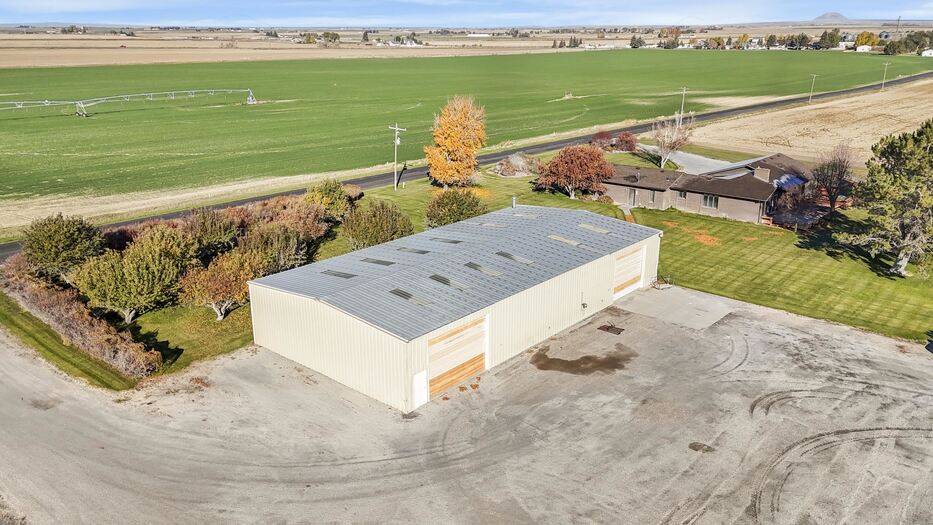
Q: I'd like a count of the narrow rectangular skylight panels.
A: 12